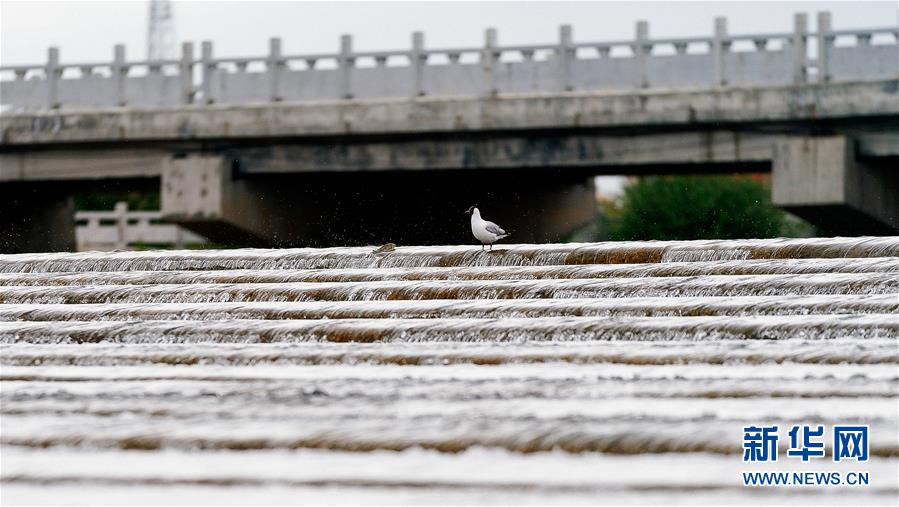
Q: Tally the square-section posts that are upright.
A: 13